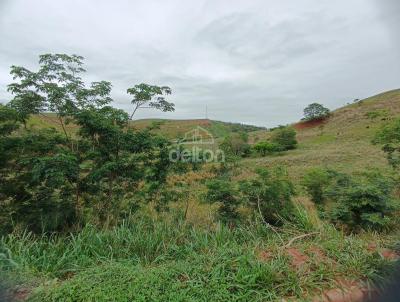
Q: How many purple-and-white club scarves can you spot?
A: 0